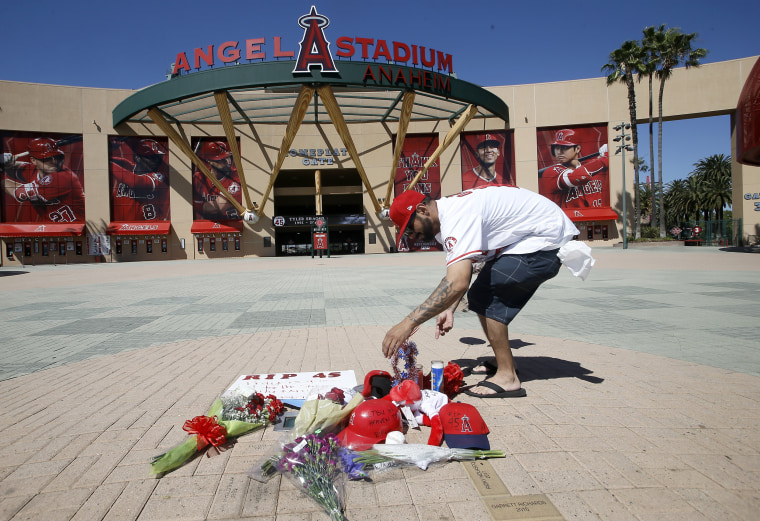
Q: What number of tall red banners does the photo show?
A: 6